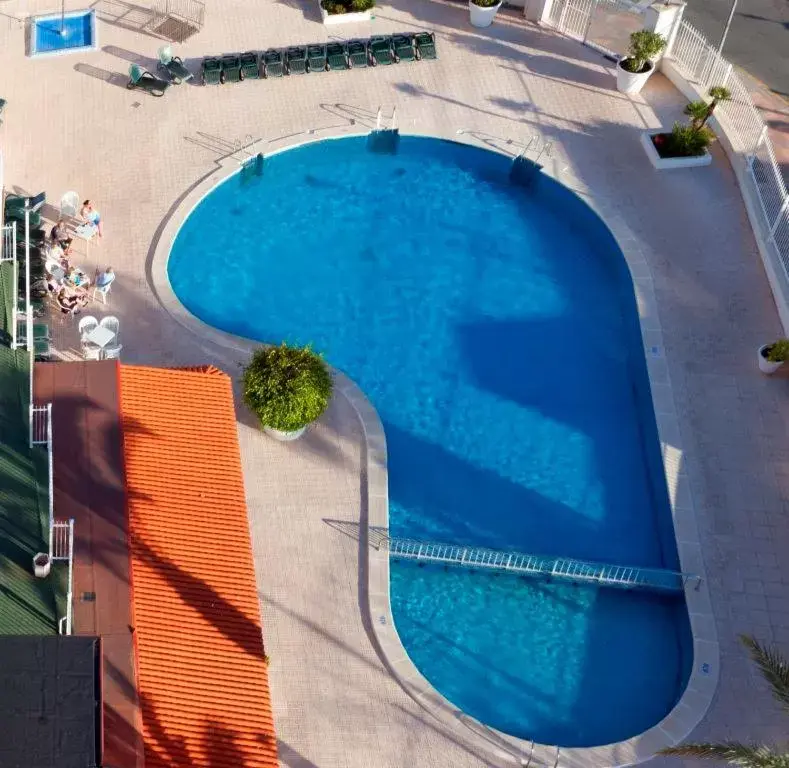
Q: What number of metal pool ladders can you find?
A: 4